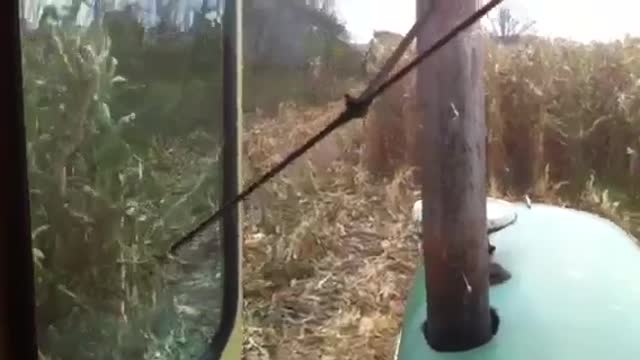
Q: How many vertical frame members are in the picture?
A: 2